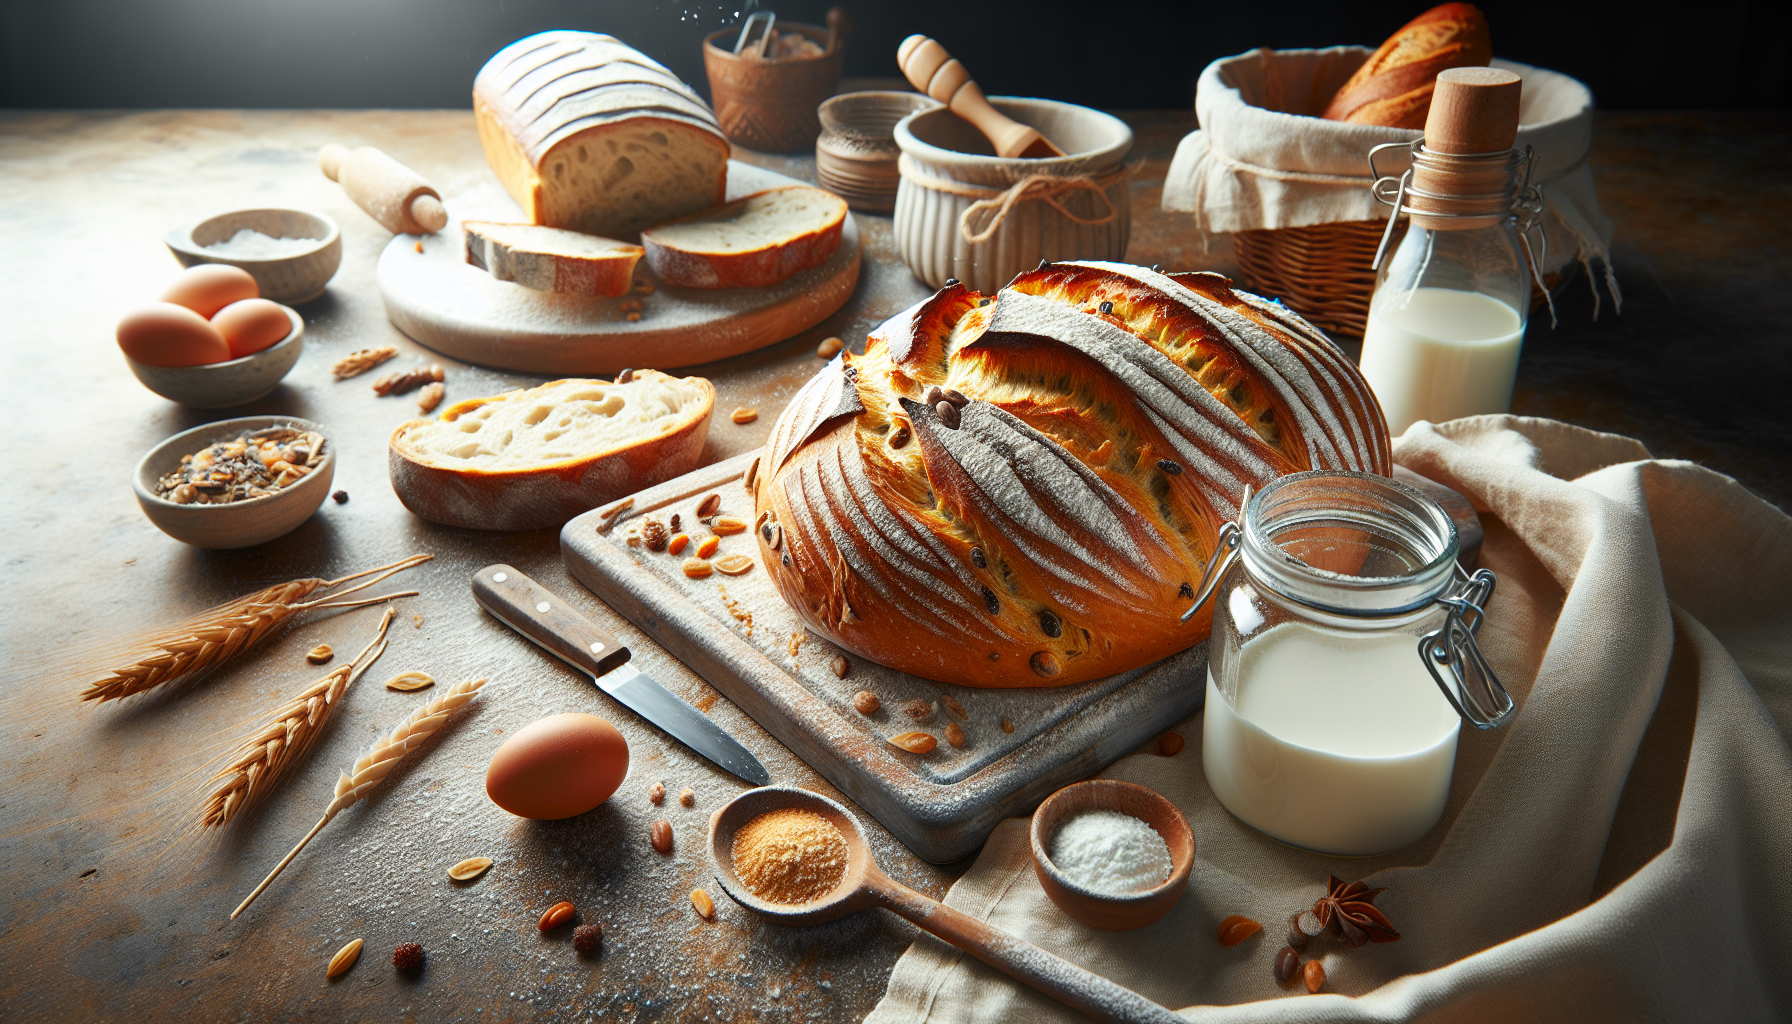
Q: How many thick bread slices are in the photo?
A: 3